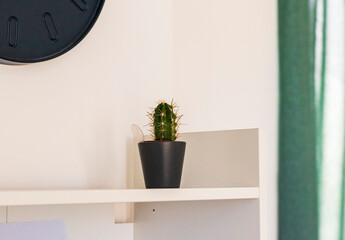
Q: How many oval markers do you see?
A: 3